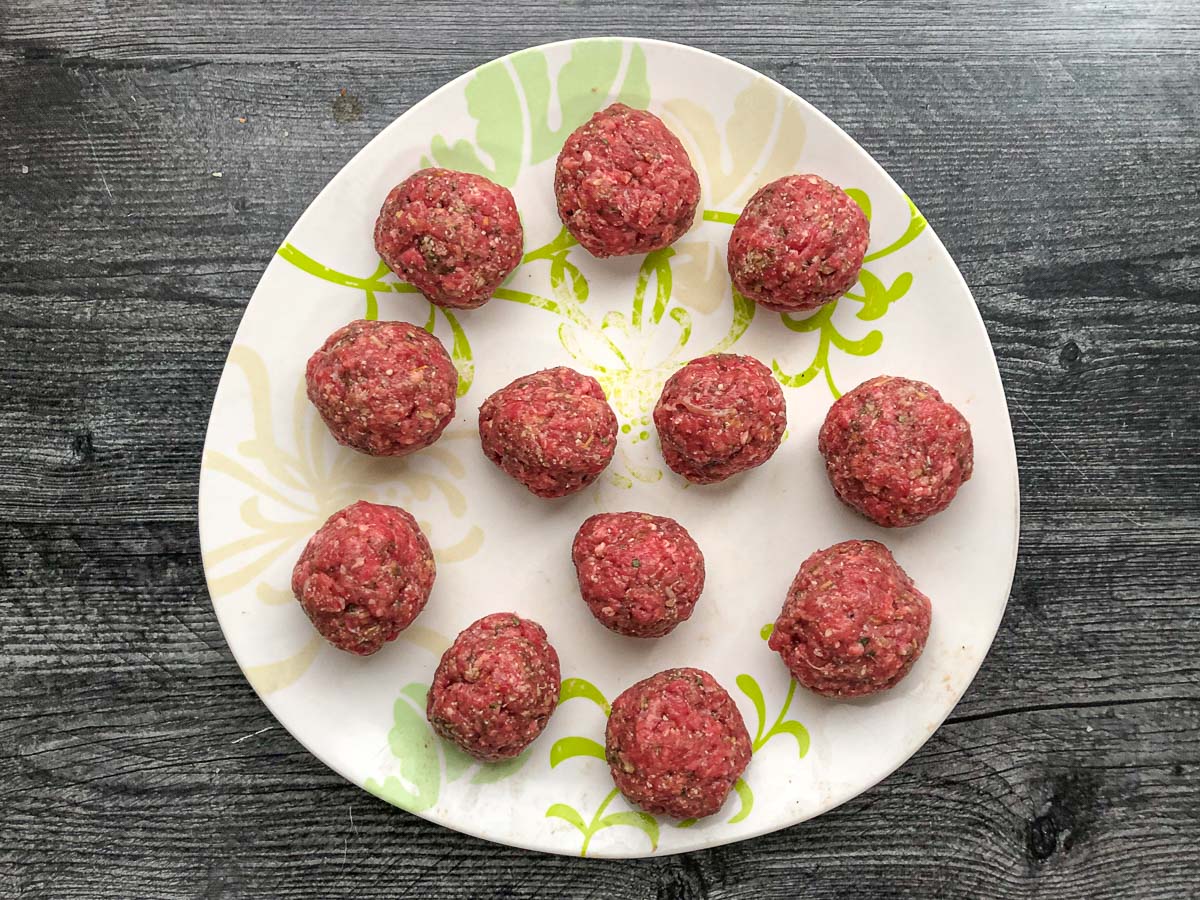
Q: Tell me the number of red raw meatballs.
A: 12